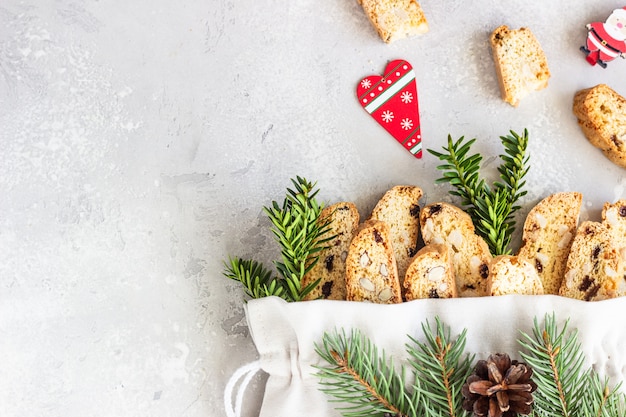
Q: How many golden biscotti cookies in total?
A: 12